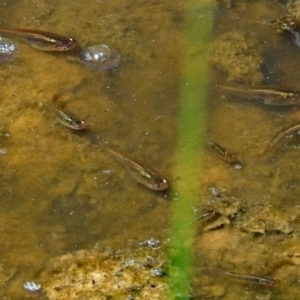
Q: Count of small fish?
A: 8